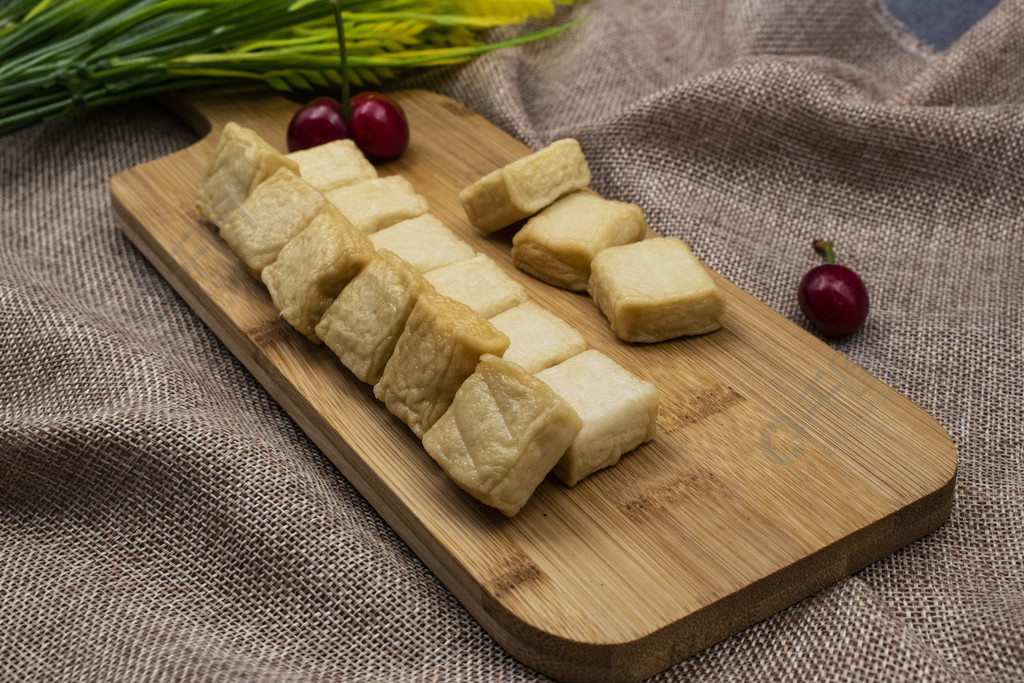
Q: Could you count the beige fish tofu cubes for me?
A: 15